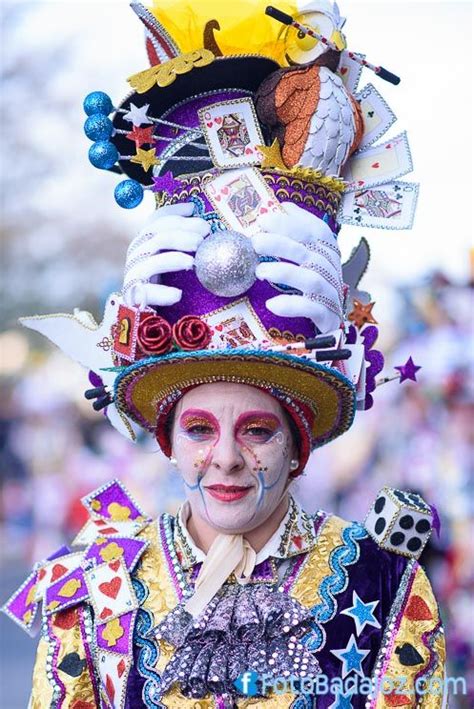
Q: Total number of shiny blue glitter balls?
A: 4